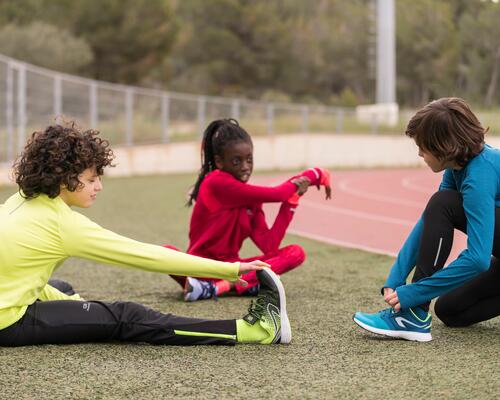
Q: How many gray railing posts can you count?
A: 12